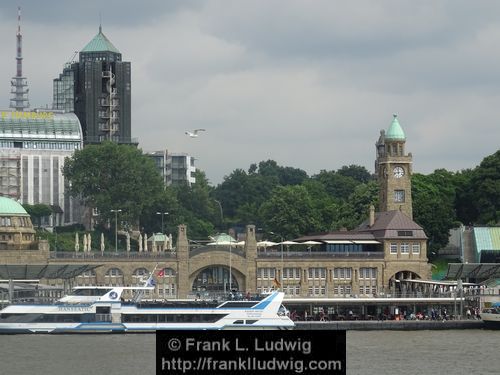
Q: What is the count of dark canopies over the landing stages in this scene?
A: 2